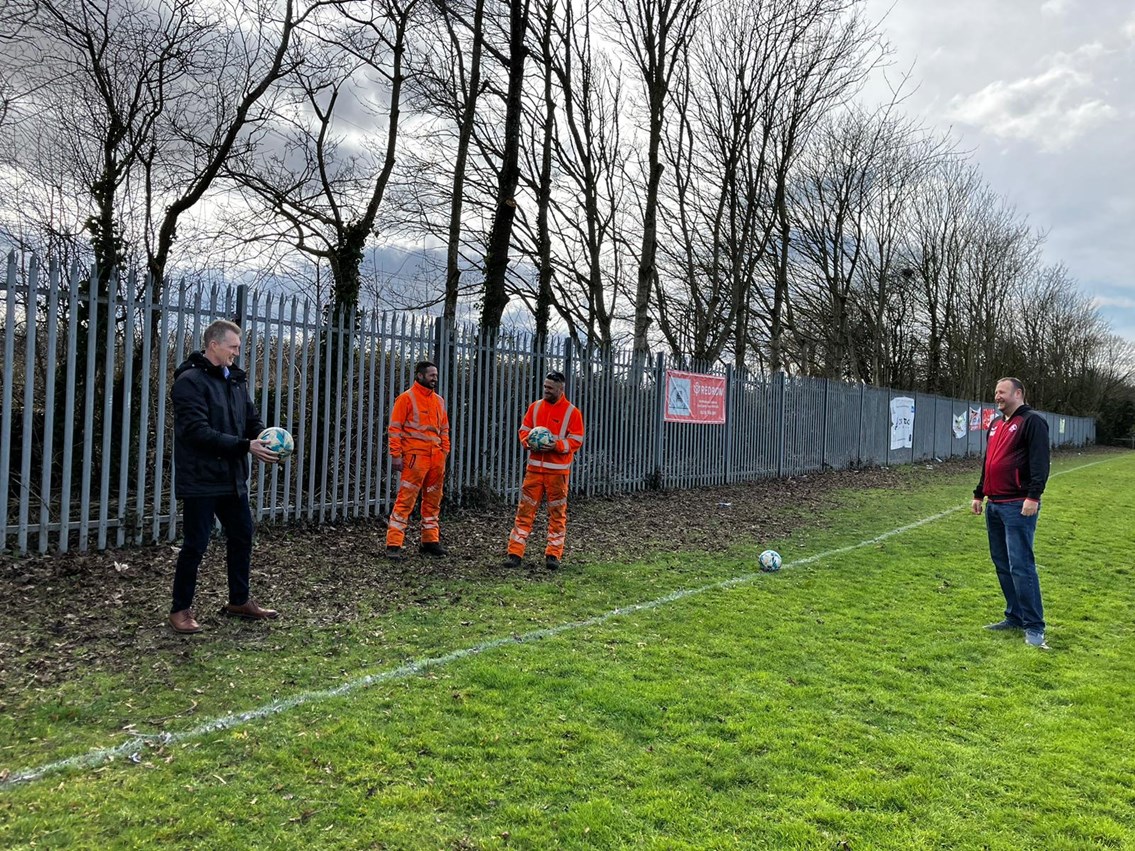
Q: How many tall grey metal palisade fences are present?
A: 1